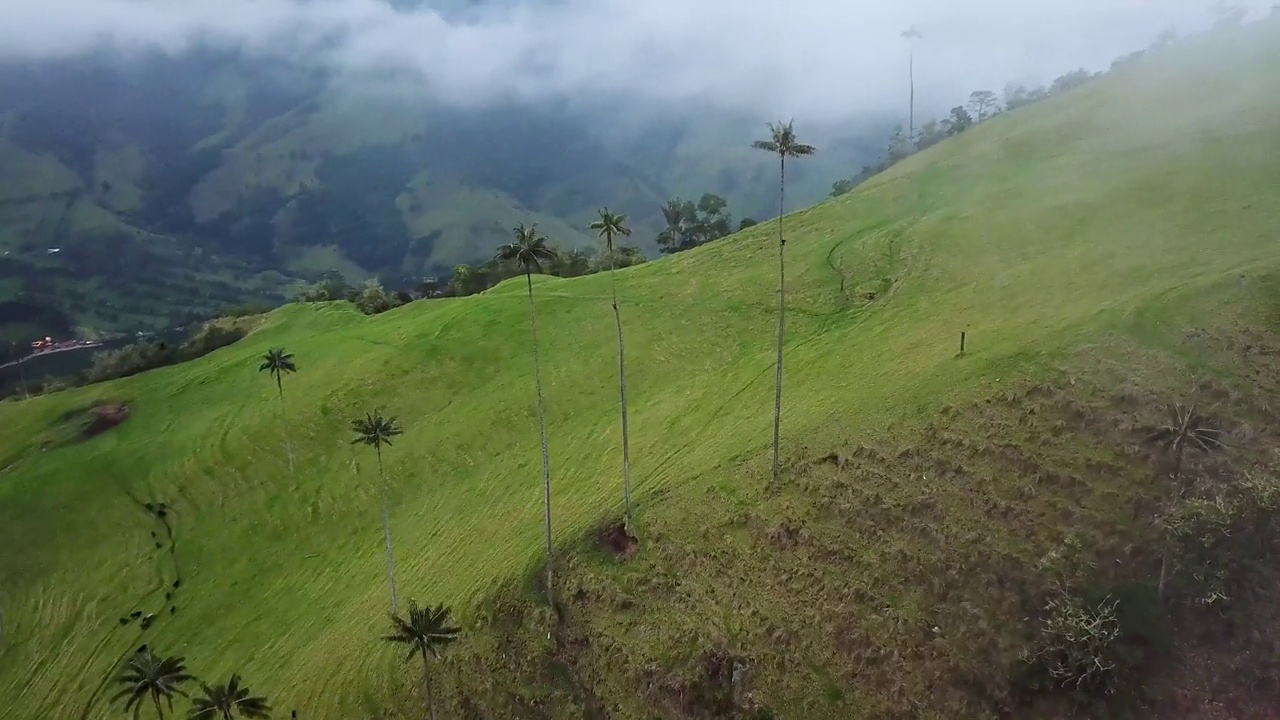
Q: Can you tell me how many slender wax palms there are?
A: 10